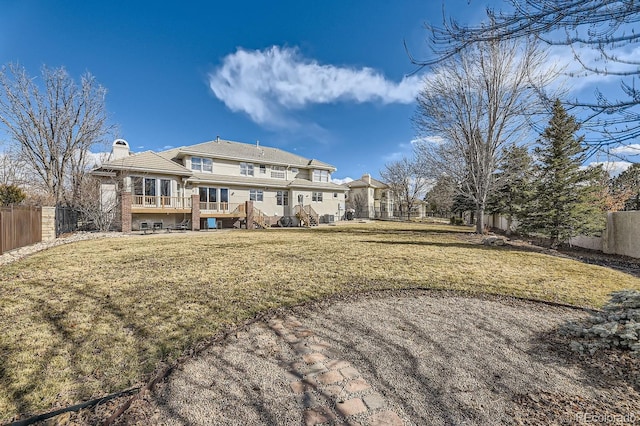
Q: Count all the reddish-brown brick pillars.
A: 3